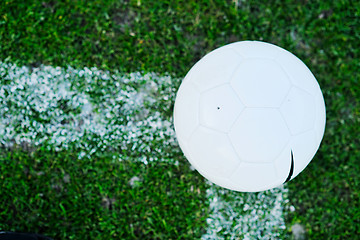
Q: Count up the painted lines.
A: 2